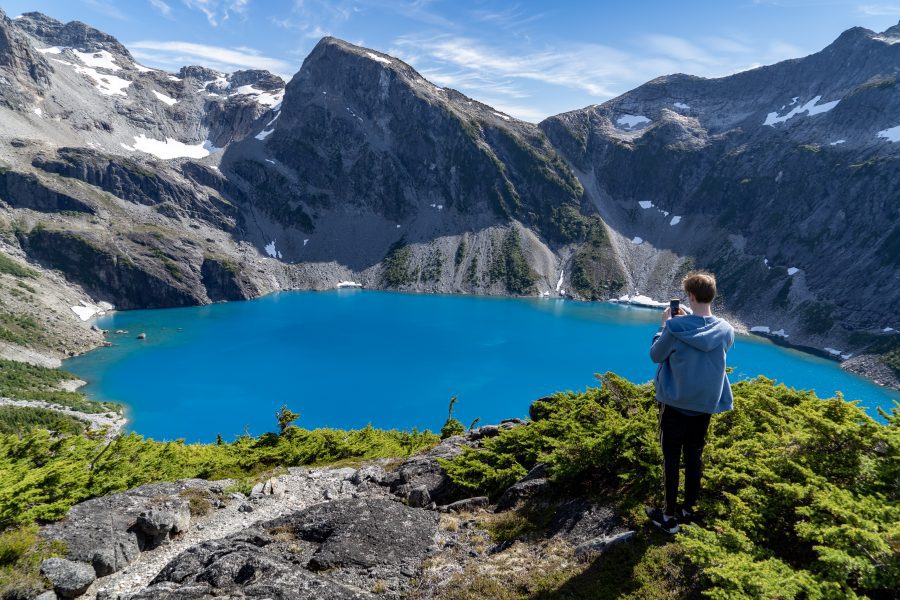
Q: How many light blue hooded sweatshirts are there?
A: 1